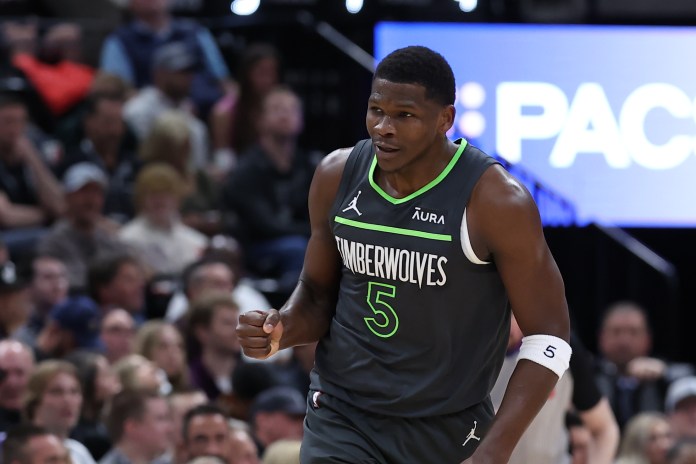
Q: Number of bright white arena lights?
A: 3